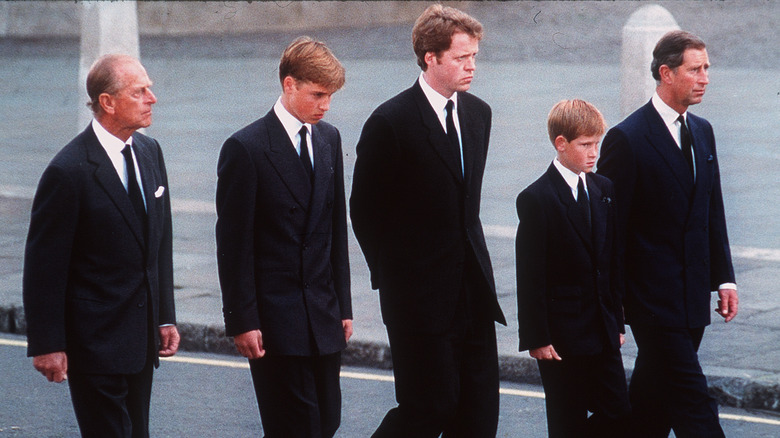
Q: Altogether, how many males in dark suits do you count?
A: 5